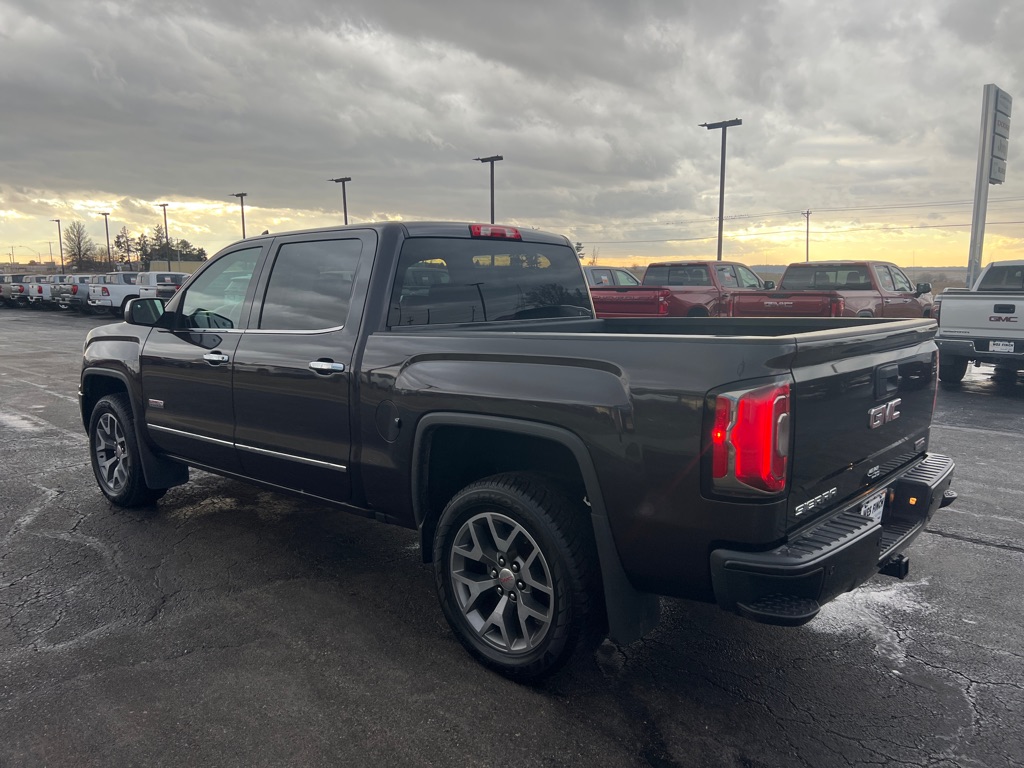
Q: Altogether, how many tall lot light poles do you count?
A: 7